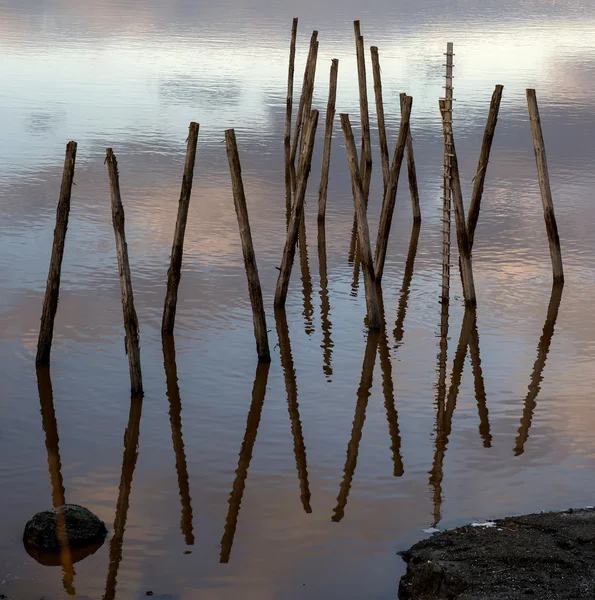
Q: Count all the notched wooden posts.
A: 1